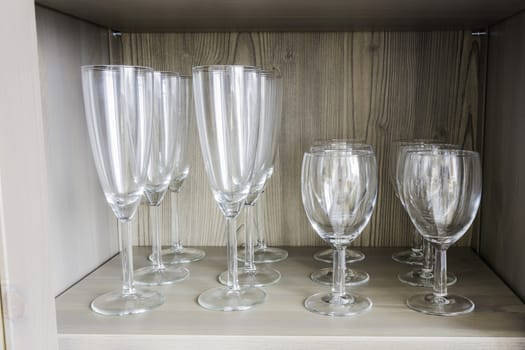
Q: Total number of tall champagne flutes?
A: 6